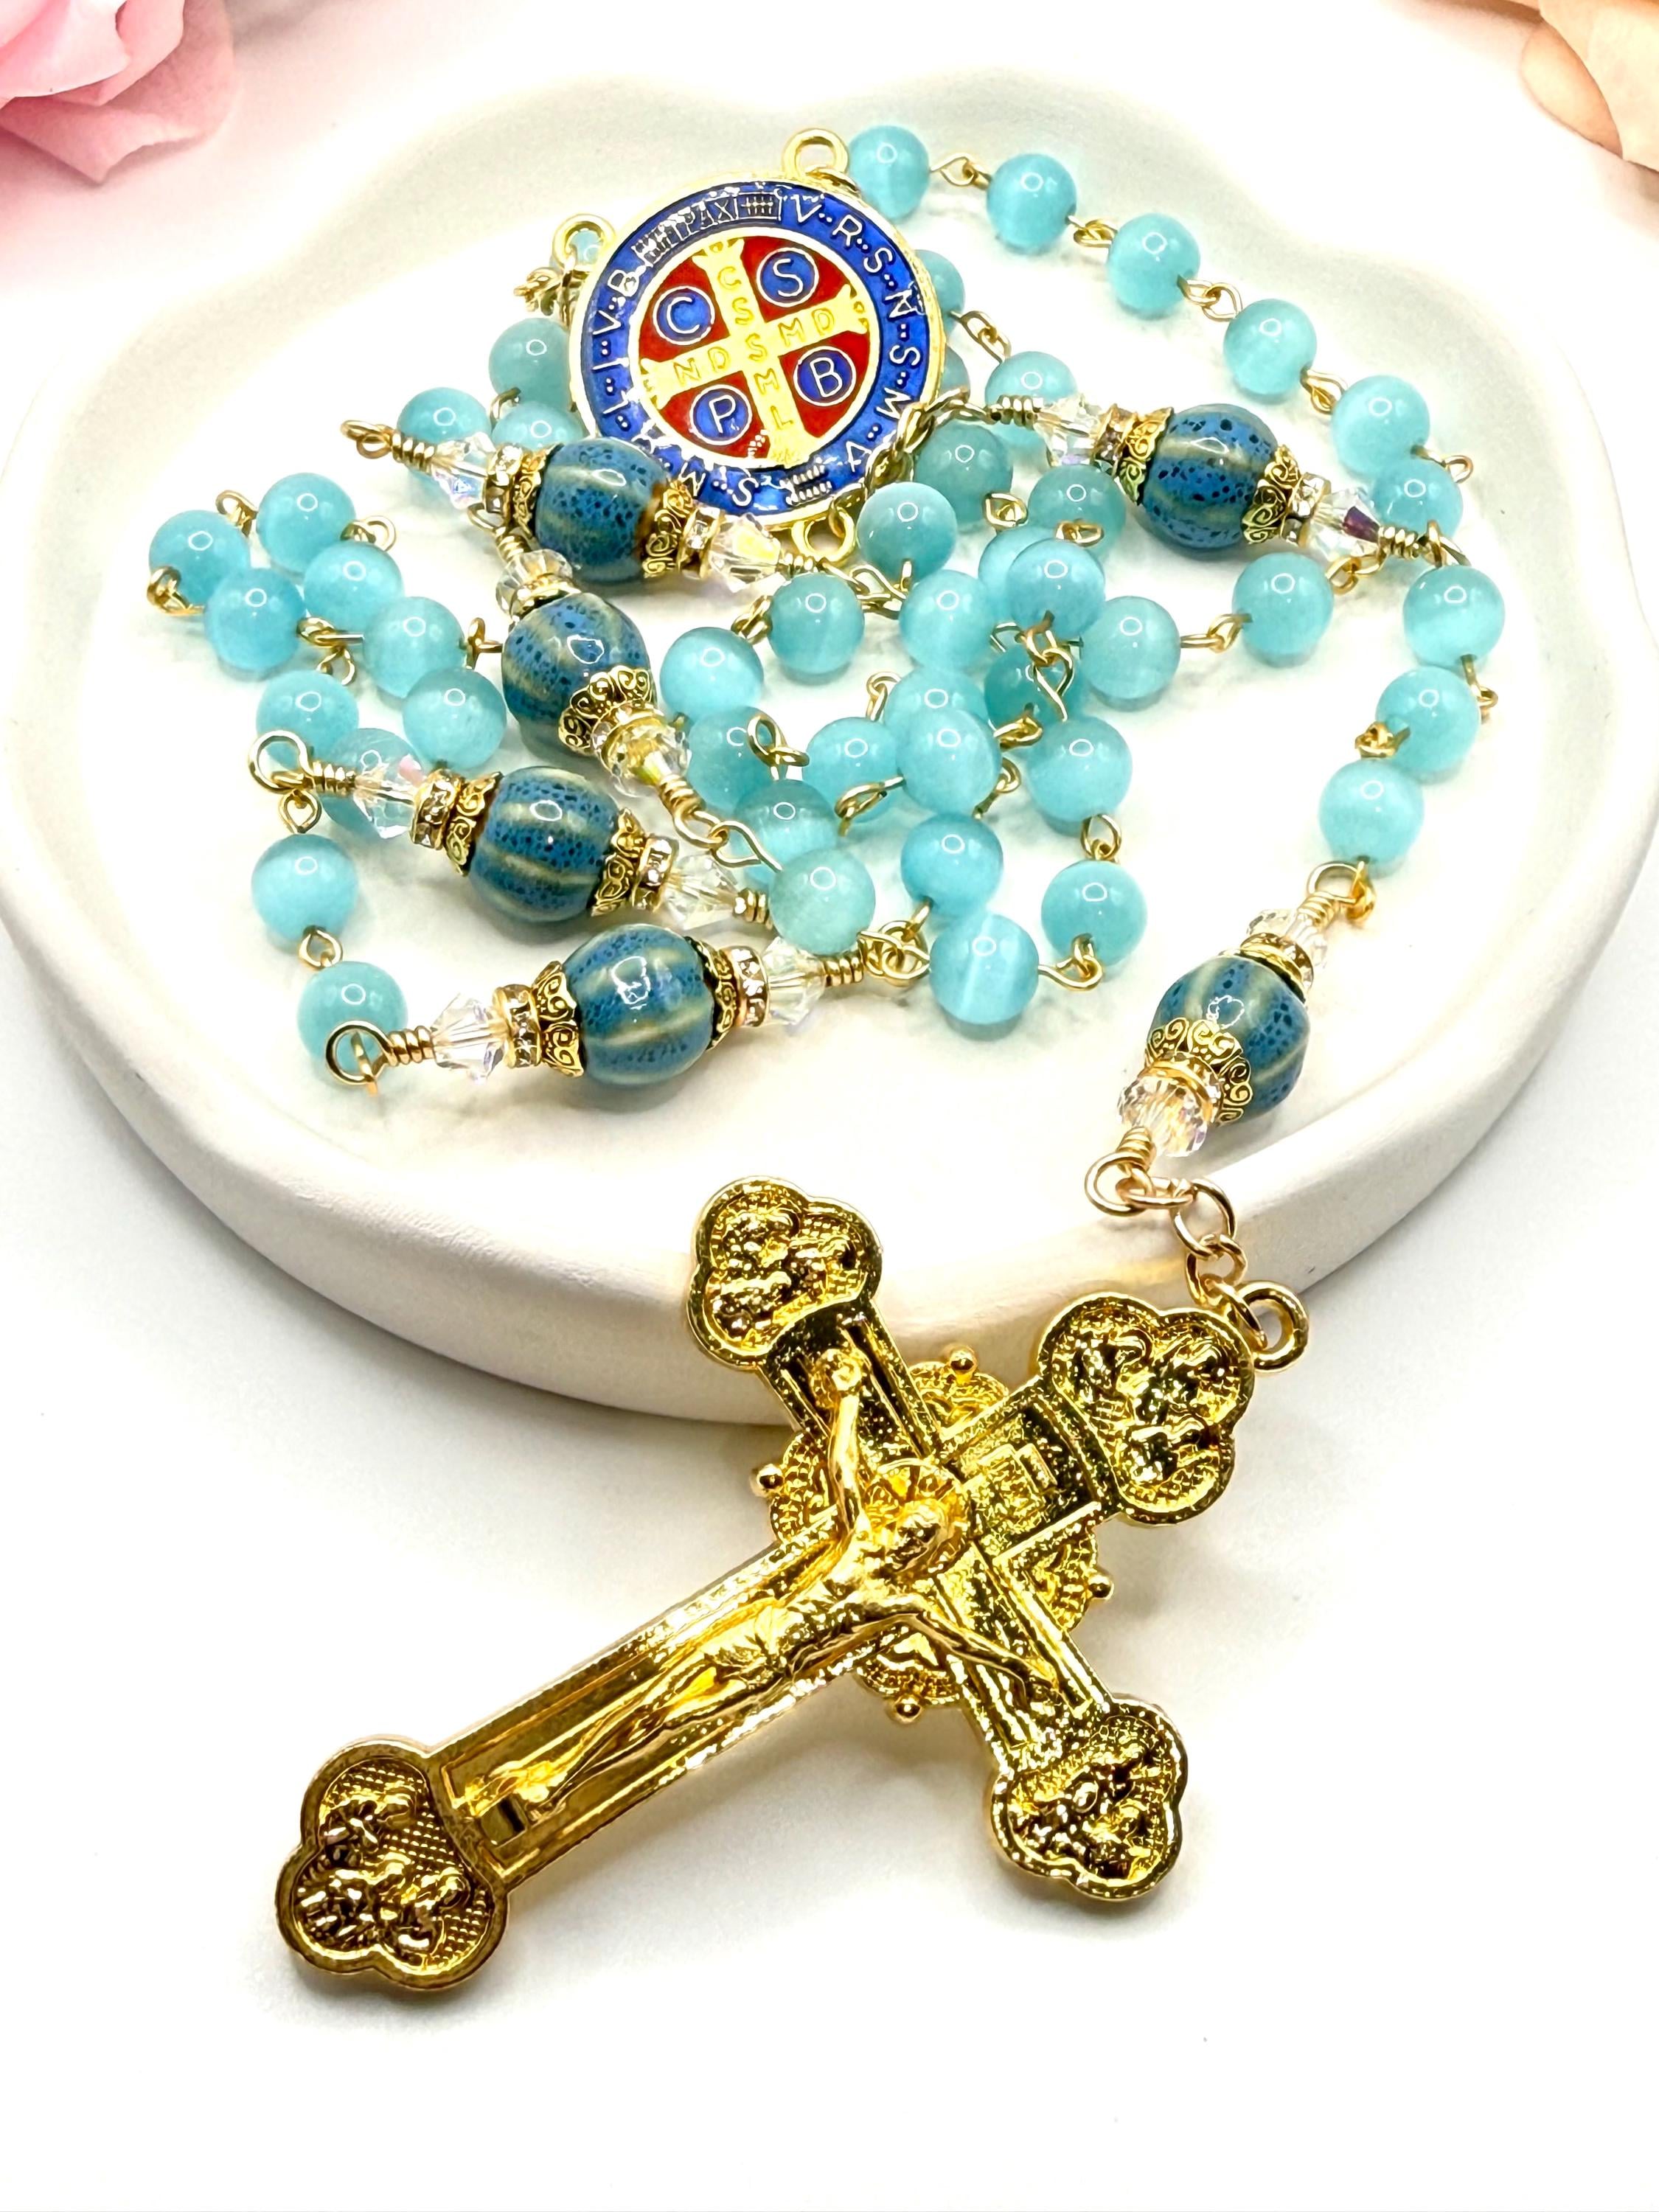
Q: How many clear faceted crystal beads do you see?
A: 12